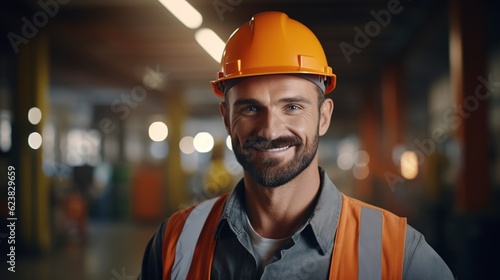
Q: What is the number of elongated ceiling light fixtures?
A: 2